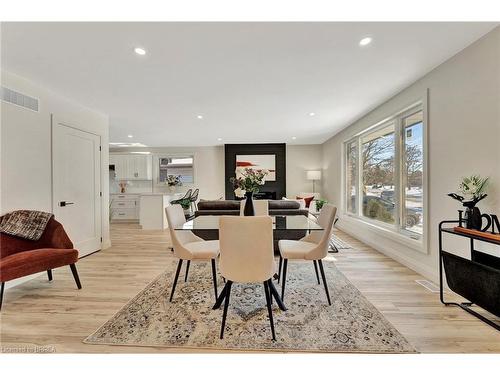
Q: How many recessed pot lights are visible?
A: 7